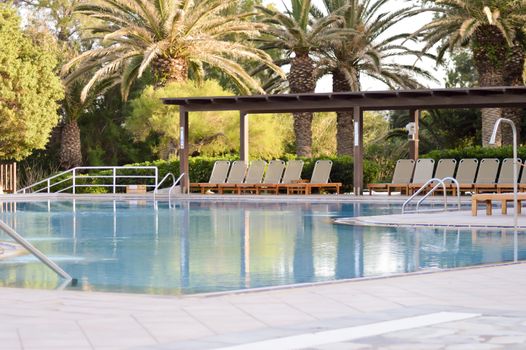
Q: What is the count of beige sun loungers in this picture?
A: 13